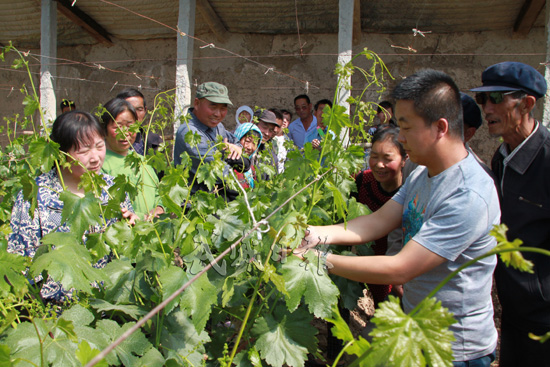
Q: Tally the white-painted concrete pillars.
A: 4